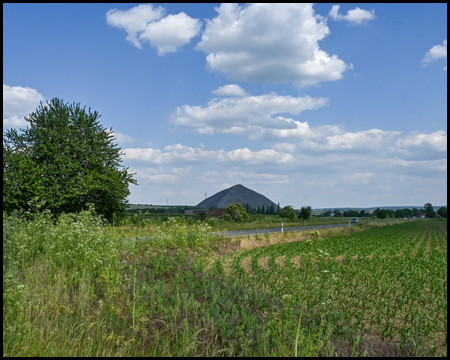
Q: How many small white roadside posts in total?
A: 4